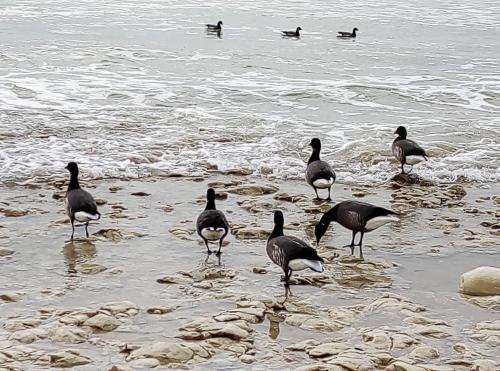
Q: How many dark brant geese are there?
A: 9